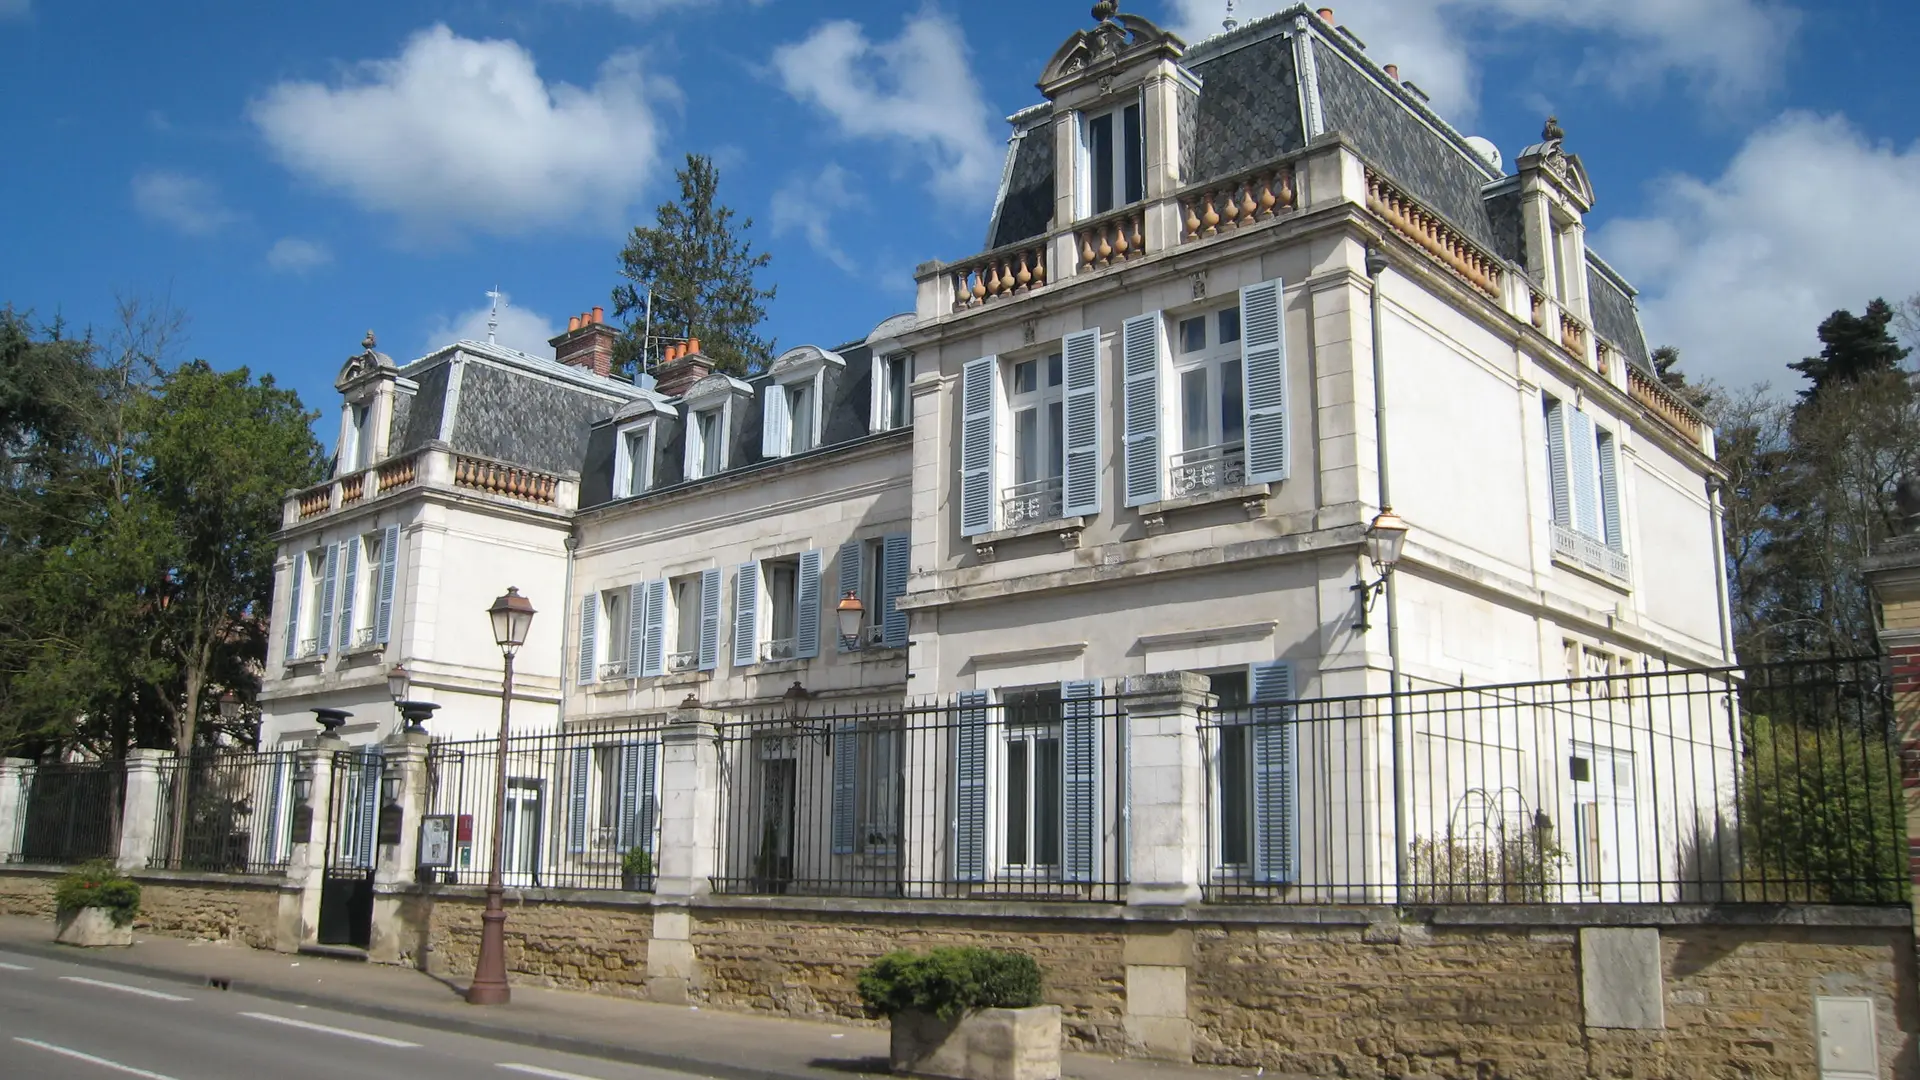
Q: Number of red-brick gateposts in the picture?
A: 1